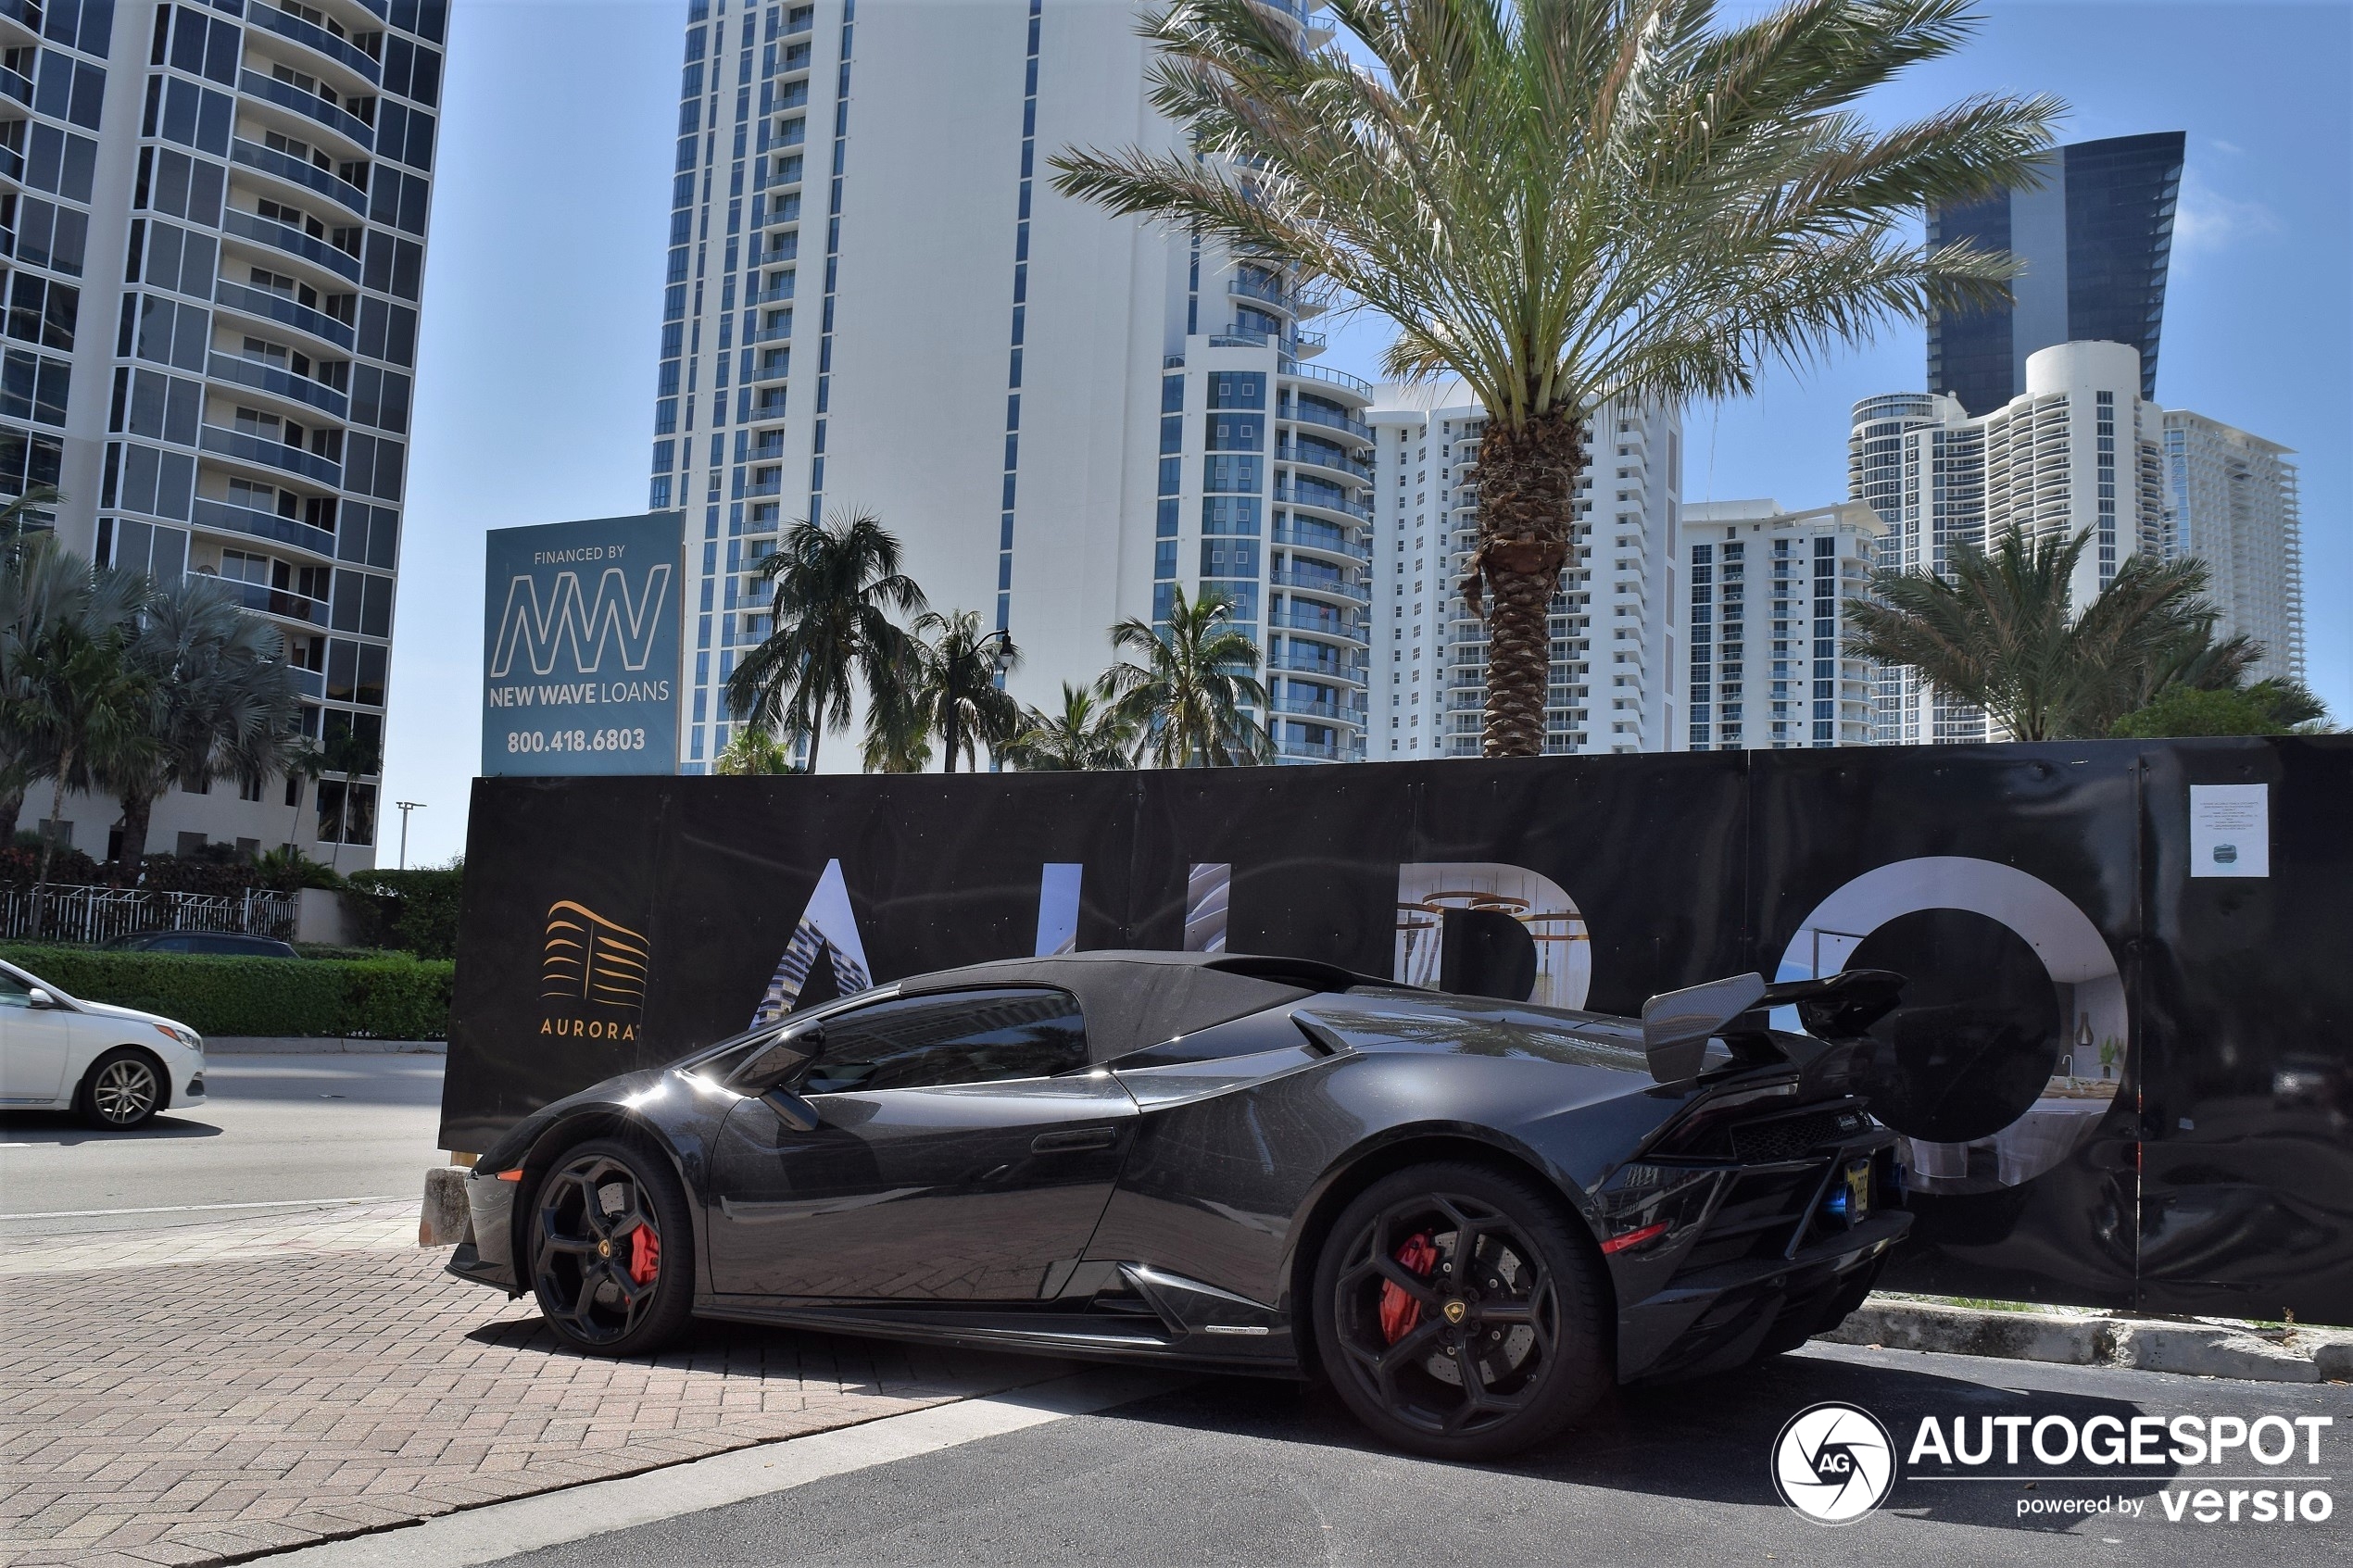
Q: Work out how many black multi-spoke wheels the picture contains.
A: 2